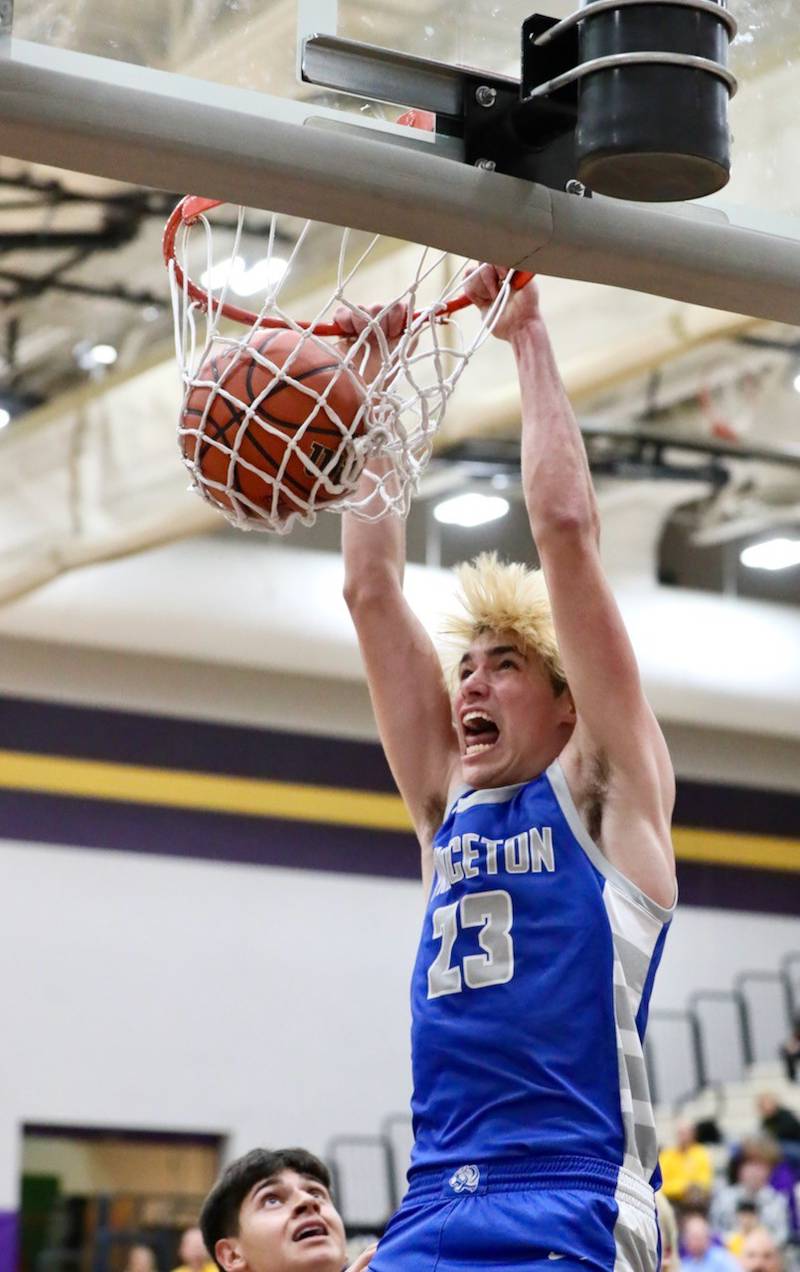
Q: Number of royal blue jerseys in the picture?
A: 1